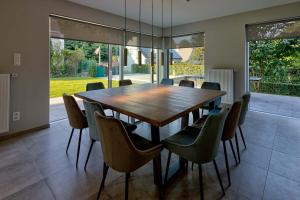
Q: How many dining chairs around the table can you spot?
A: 11